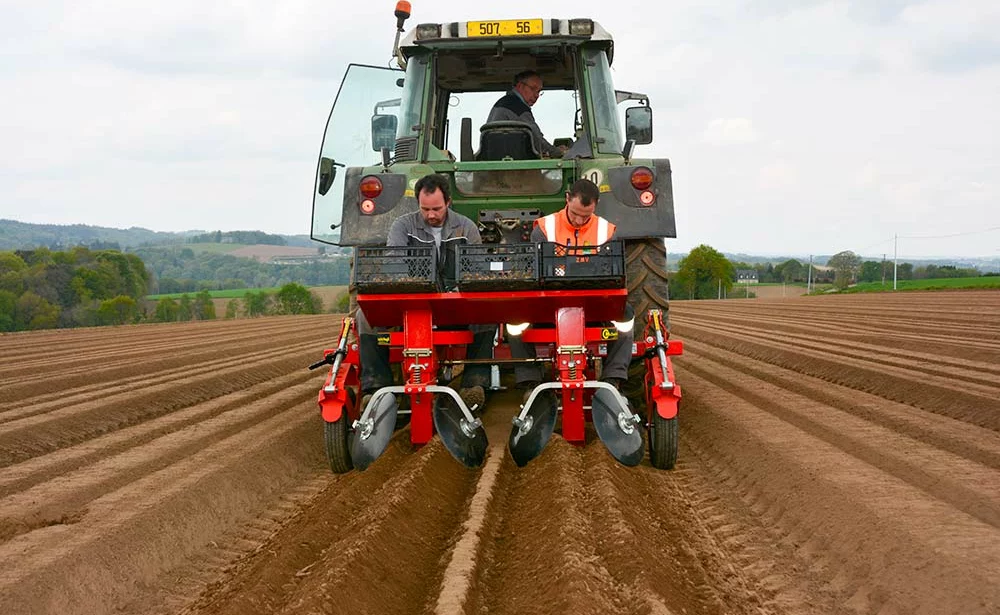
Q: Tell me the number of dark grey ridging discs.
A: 4